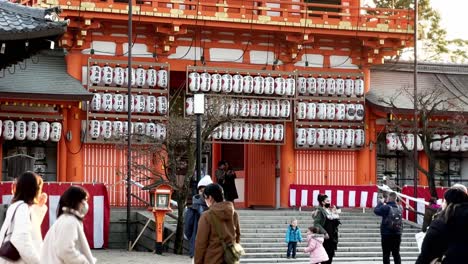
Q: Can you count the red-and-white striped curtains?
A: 3